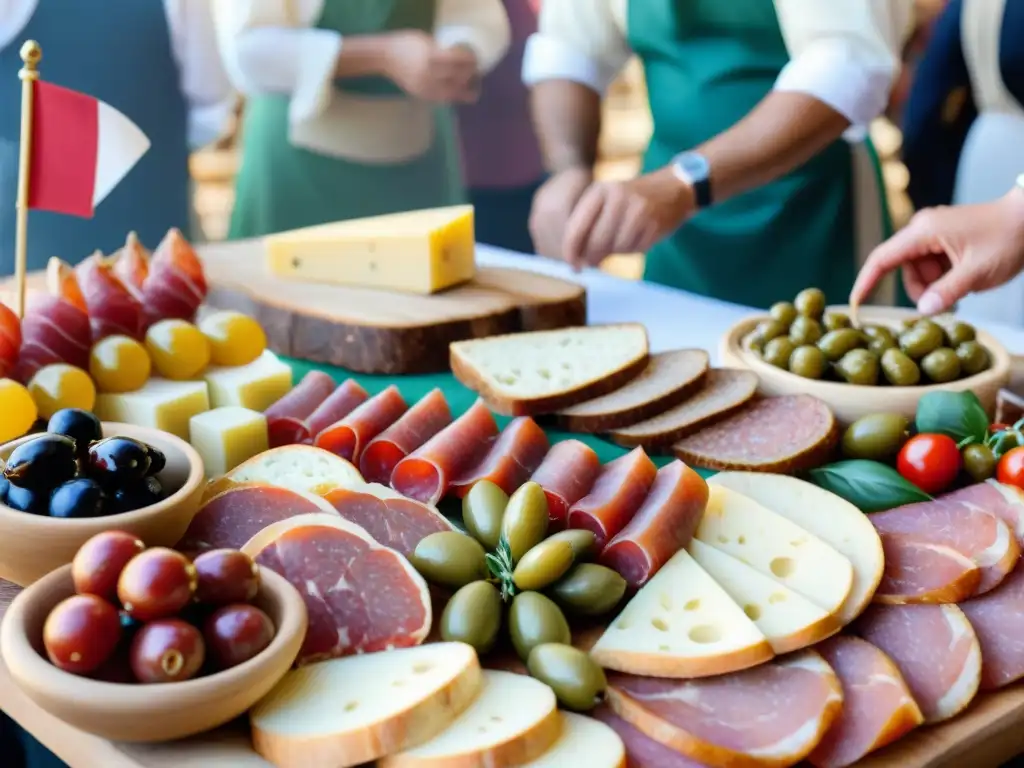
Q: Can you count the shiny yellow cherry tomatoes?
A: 5